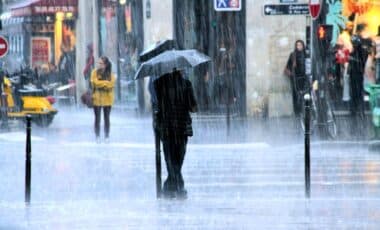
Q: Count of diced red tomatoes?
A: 0